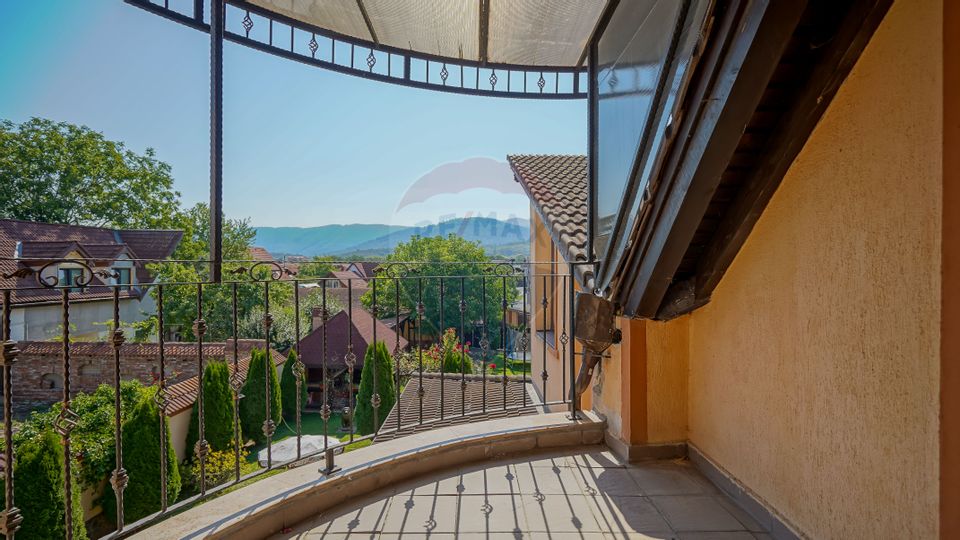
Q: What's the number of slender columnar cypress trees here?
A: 6